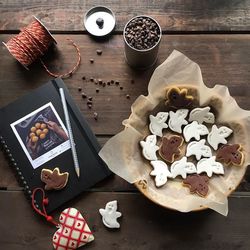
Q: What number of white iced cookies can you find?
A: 11